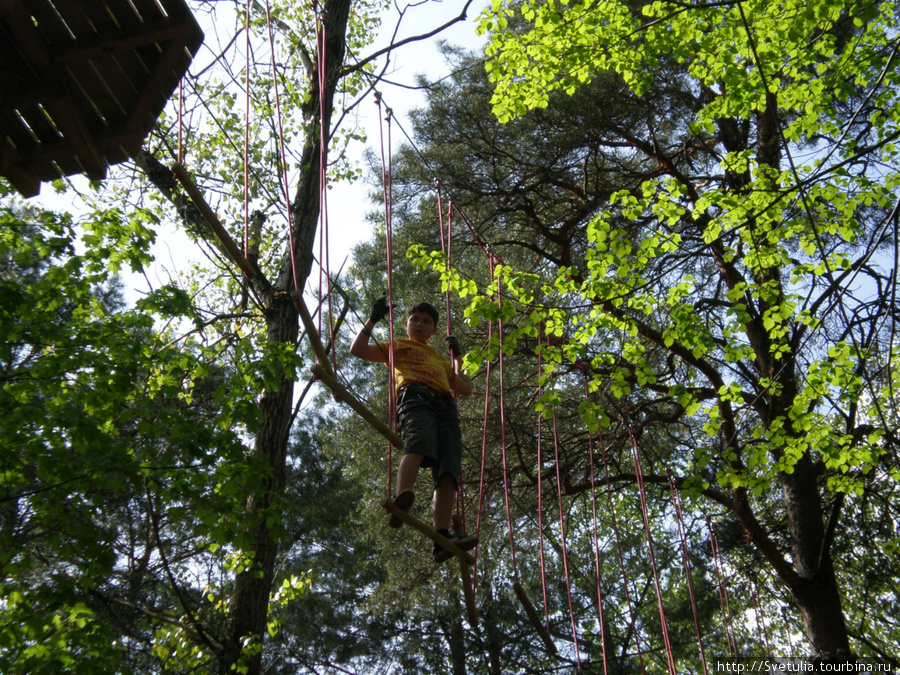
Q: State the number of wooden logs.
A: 6